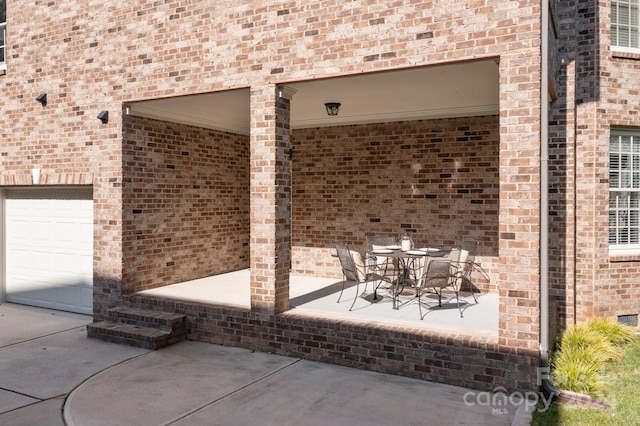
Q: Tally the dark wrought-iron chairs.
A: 4